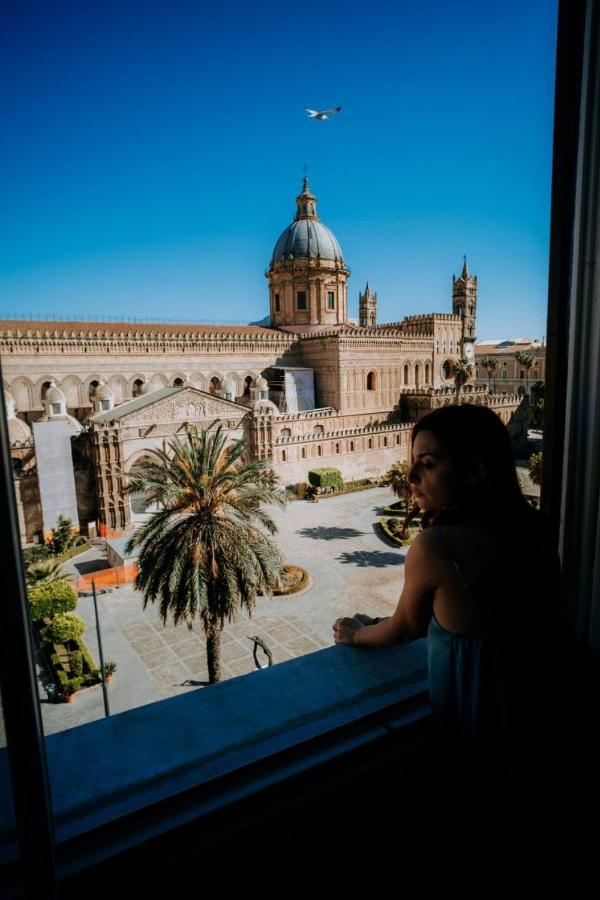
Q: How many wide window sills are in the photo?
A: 1